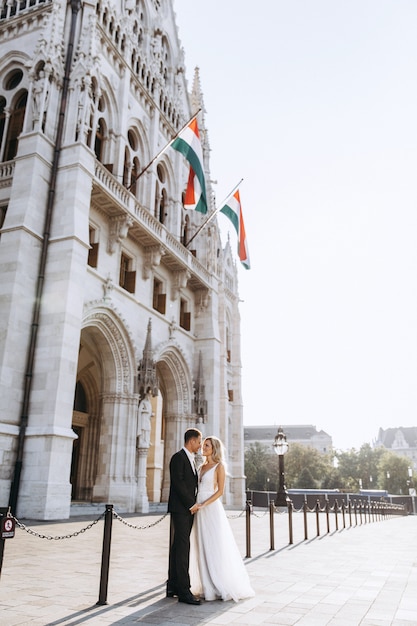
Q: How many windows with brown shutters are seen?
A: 4